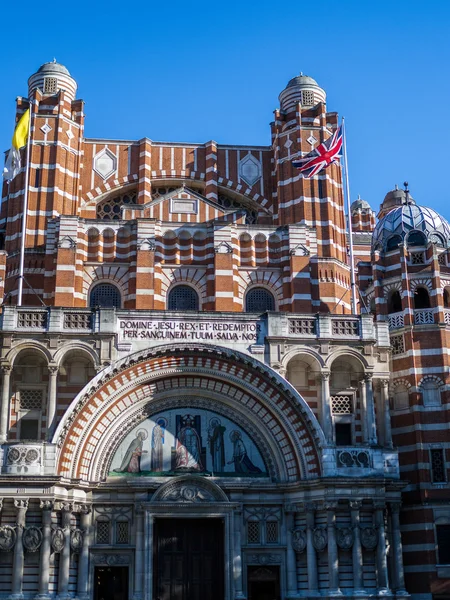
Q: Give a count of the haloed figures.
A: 5